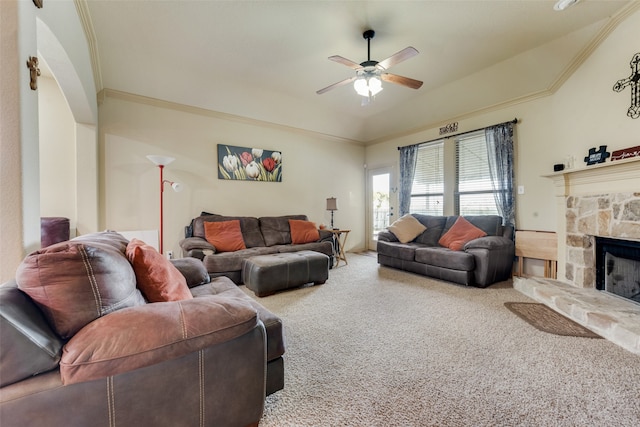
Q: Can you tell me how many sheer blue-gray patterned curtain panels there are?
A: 2